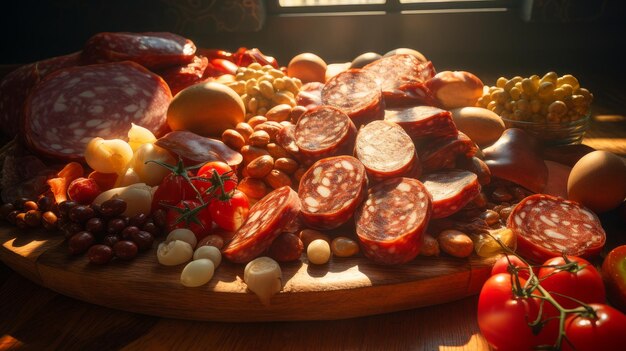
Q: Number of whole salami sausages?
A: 1